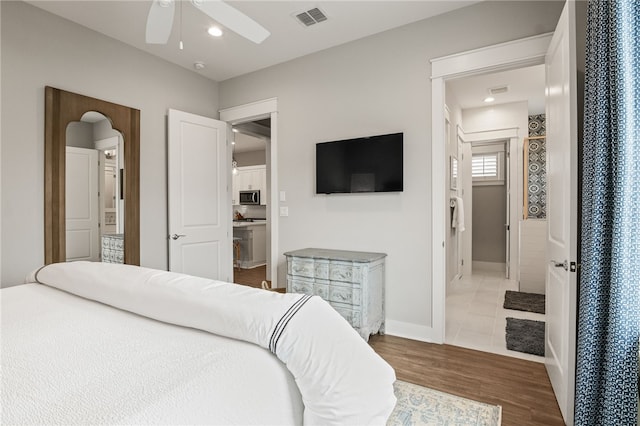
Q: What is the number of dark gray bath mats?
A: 2